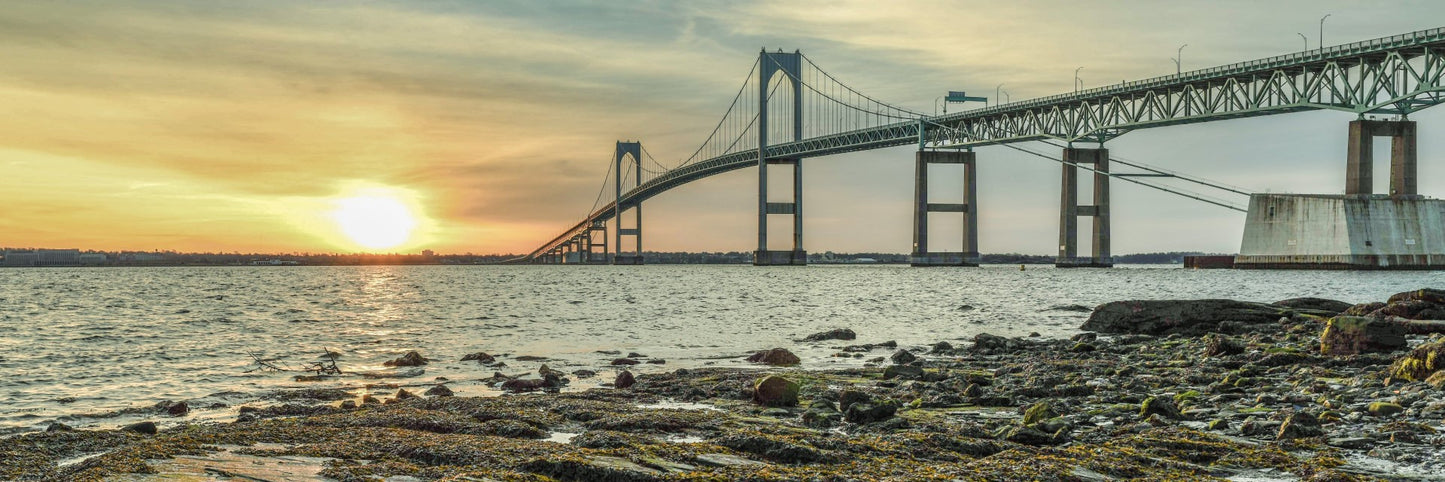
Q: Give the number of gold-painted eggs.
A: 0